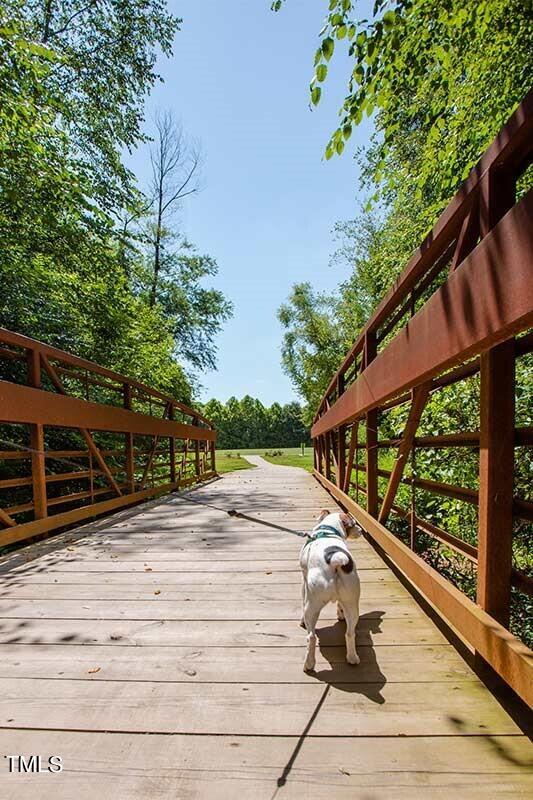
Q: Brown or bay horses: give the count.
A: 0